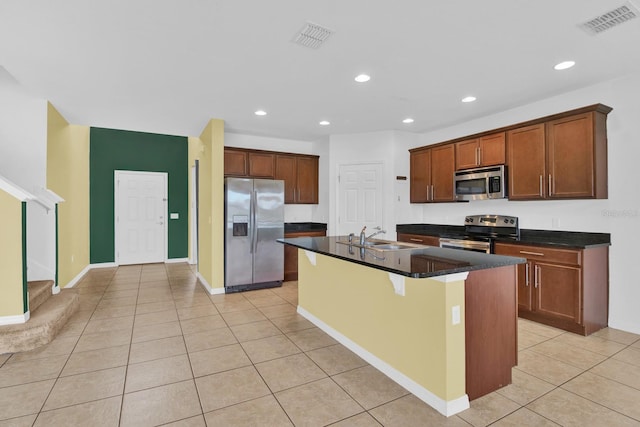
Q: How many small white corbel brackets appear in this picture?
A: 2